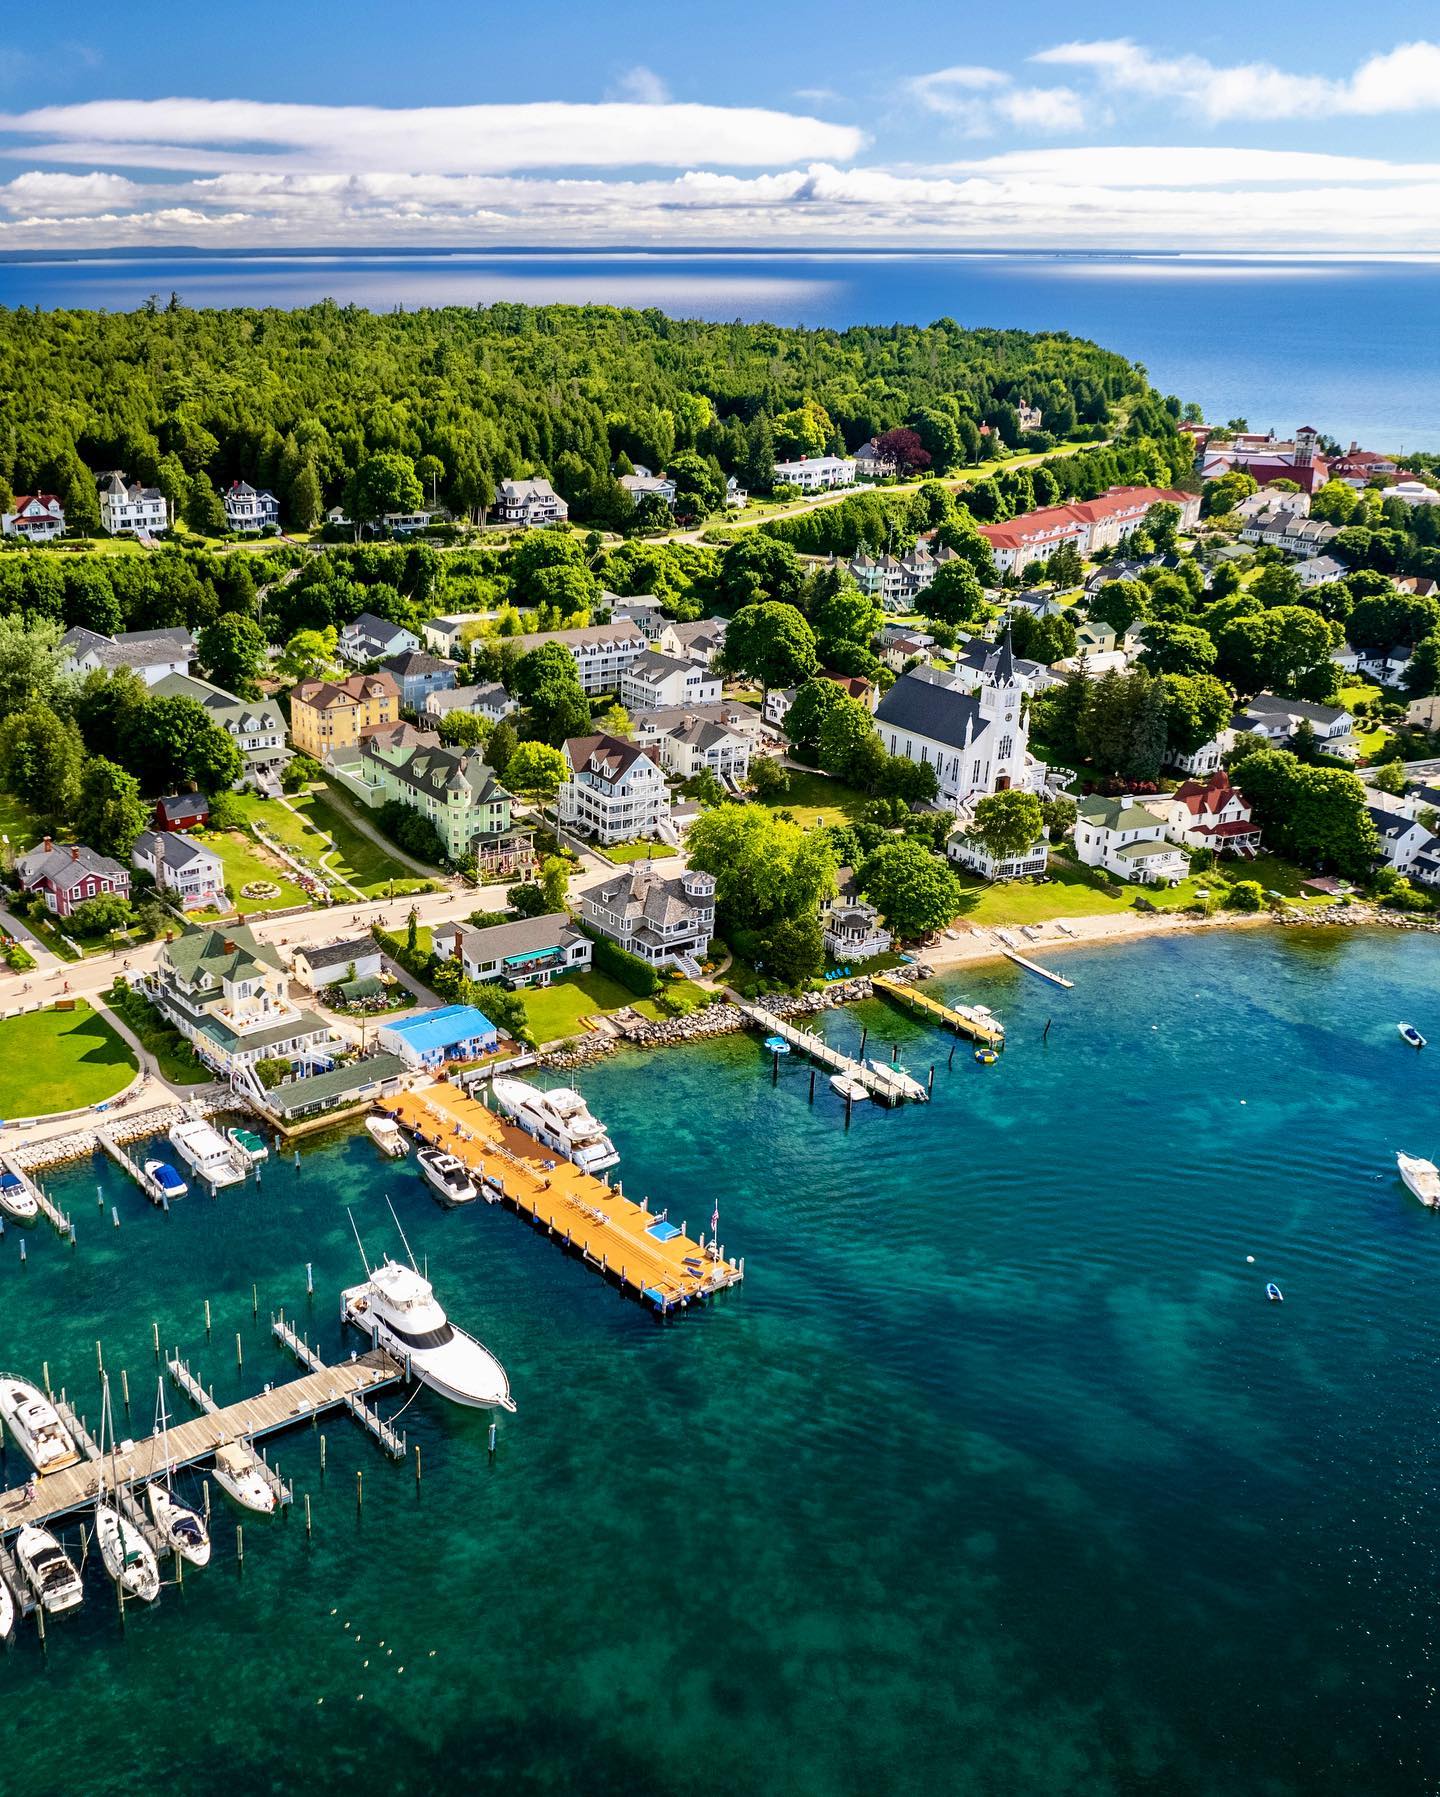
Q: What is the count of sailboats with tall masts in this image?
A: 2